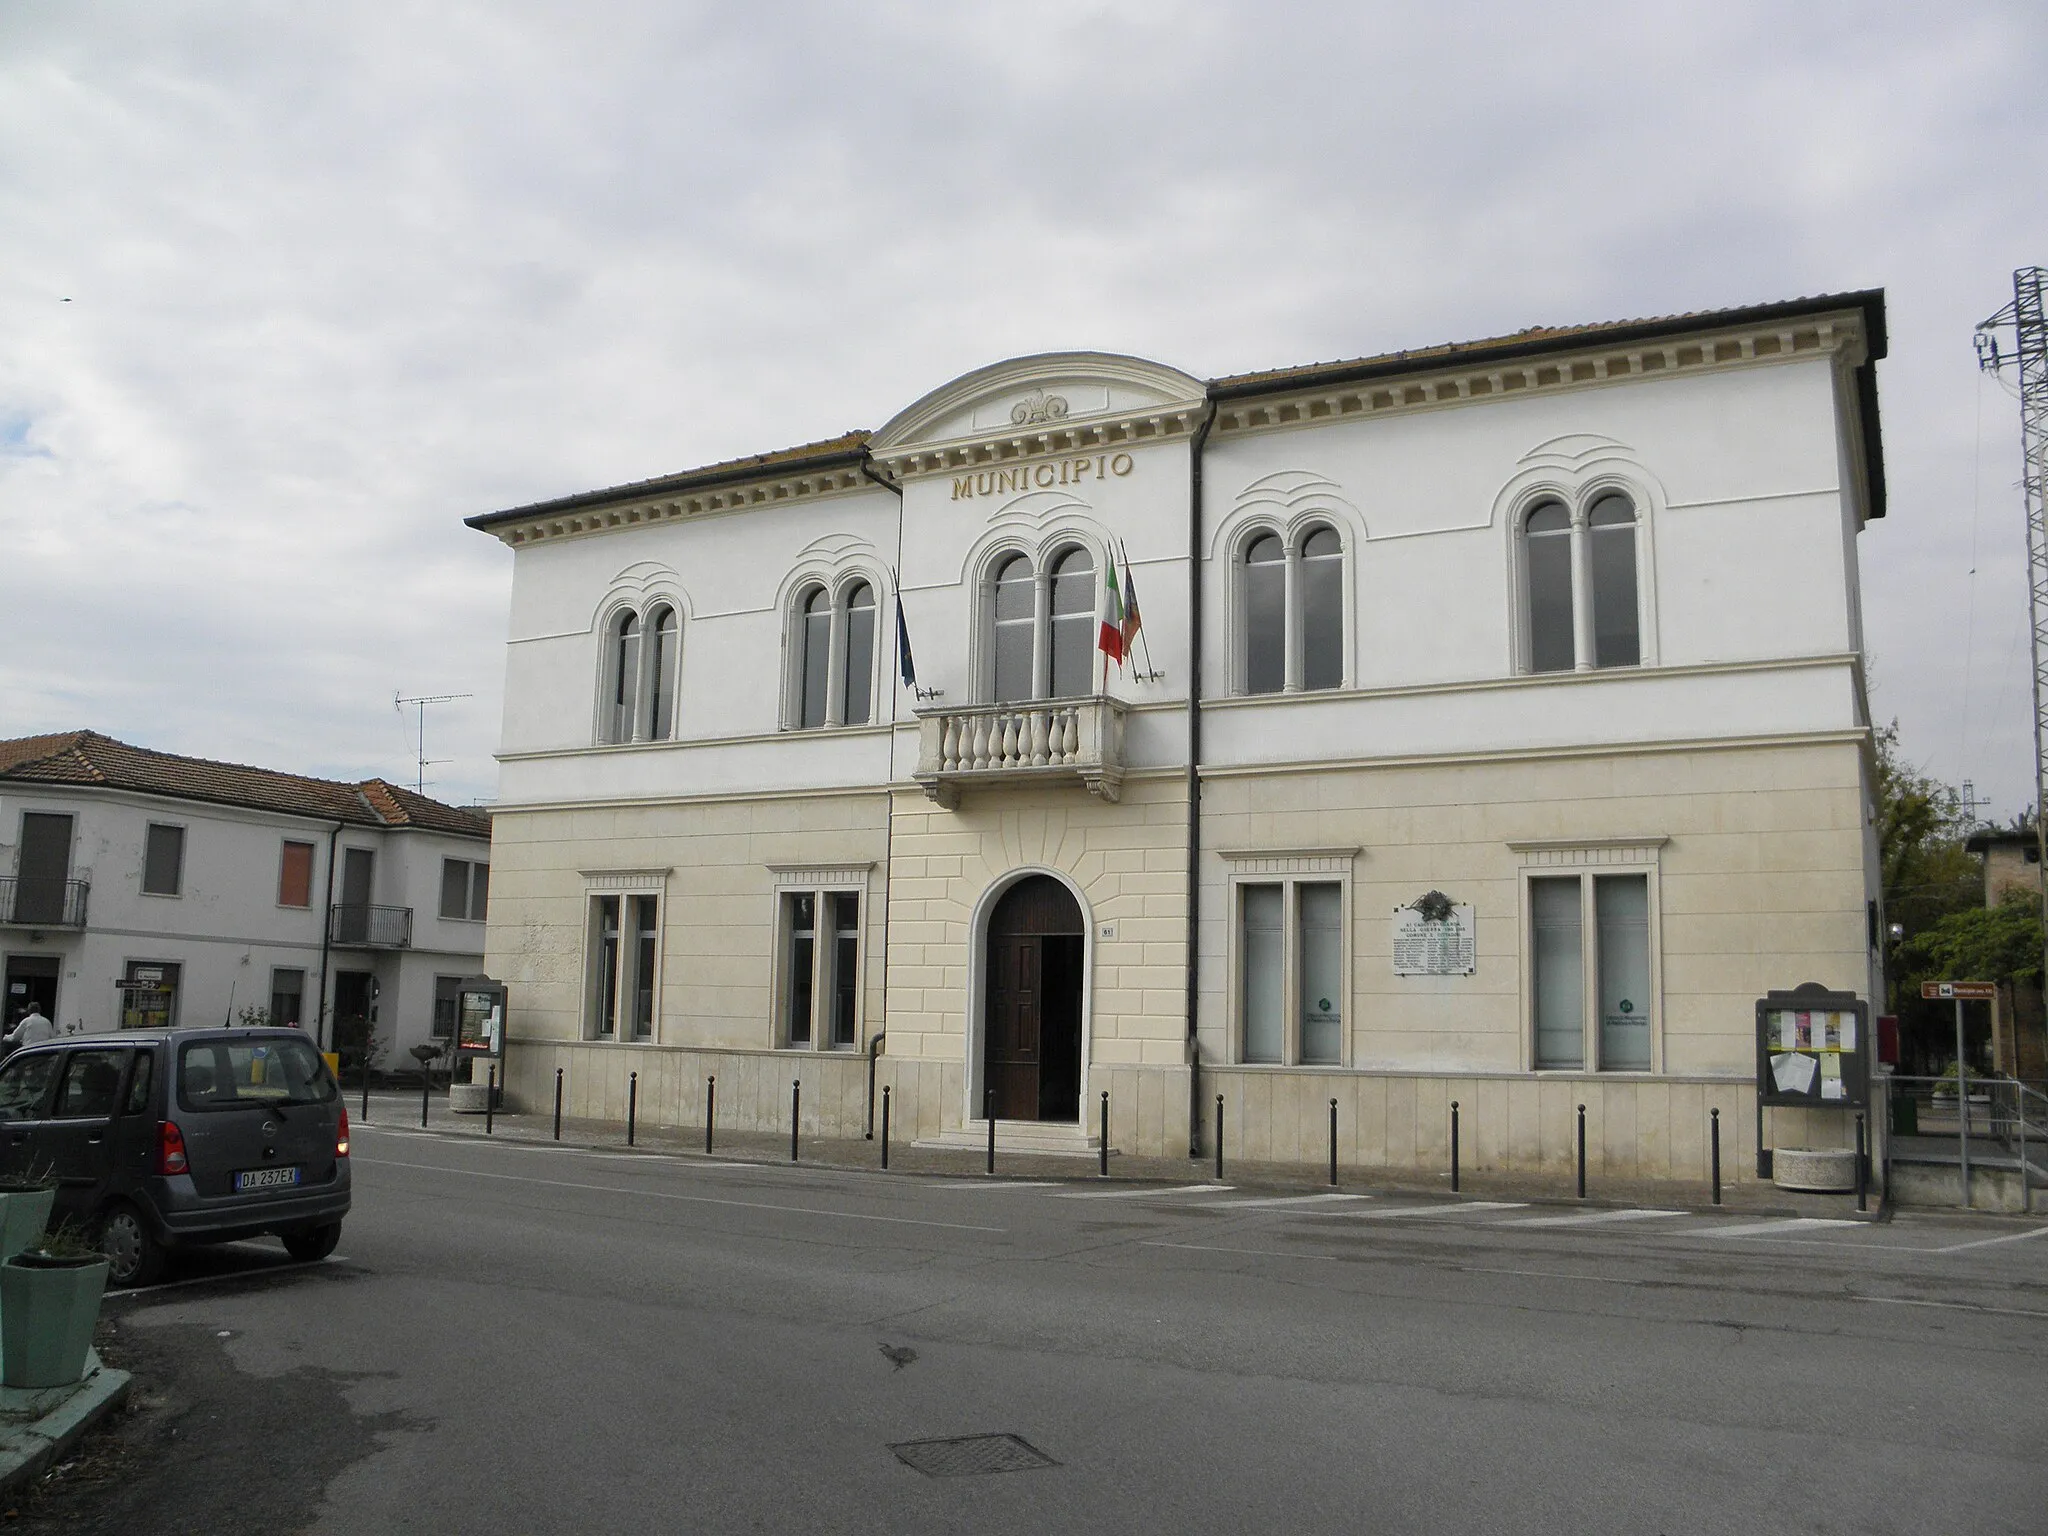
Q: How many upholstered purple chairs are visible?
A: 0